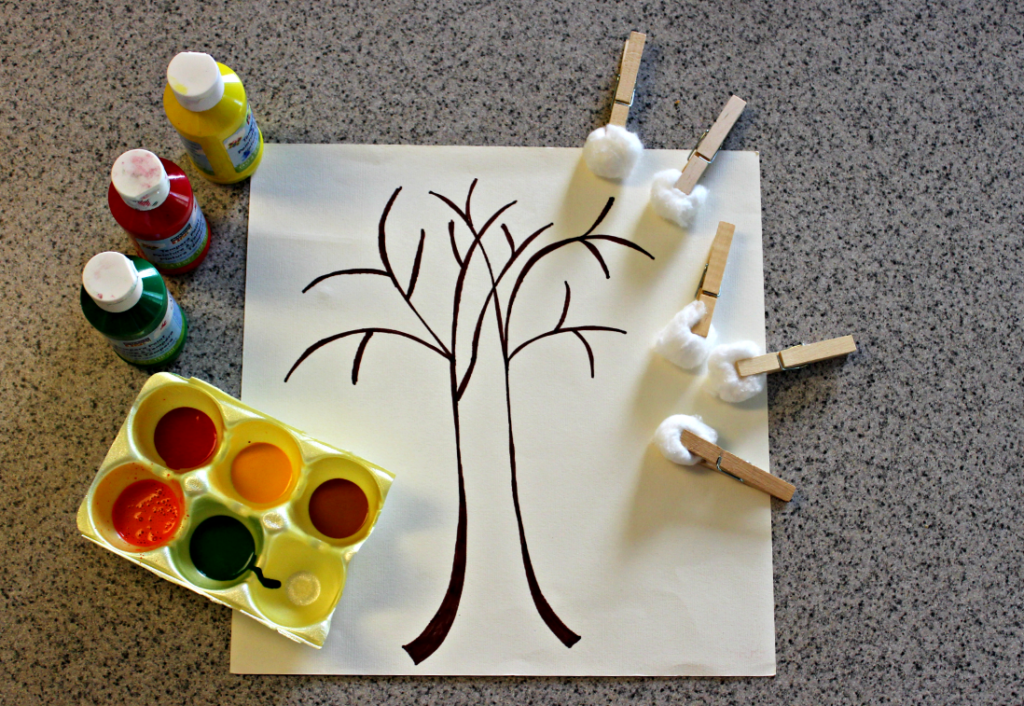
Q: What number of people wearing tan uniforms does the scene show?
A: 0